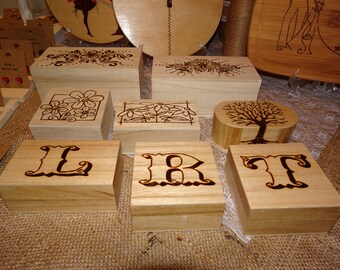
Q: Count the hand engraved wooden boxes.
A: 8